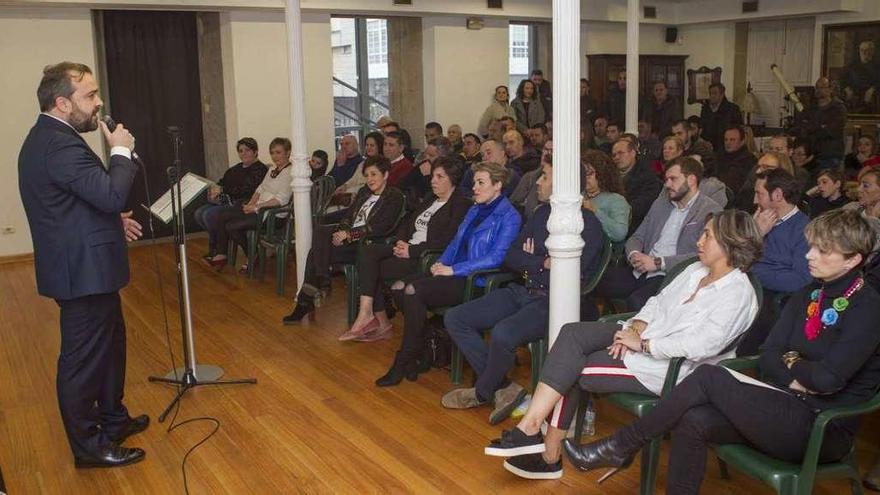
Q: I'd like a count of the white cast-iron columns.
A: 3